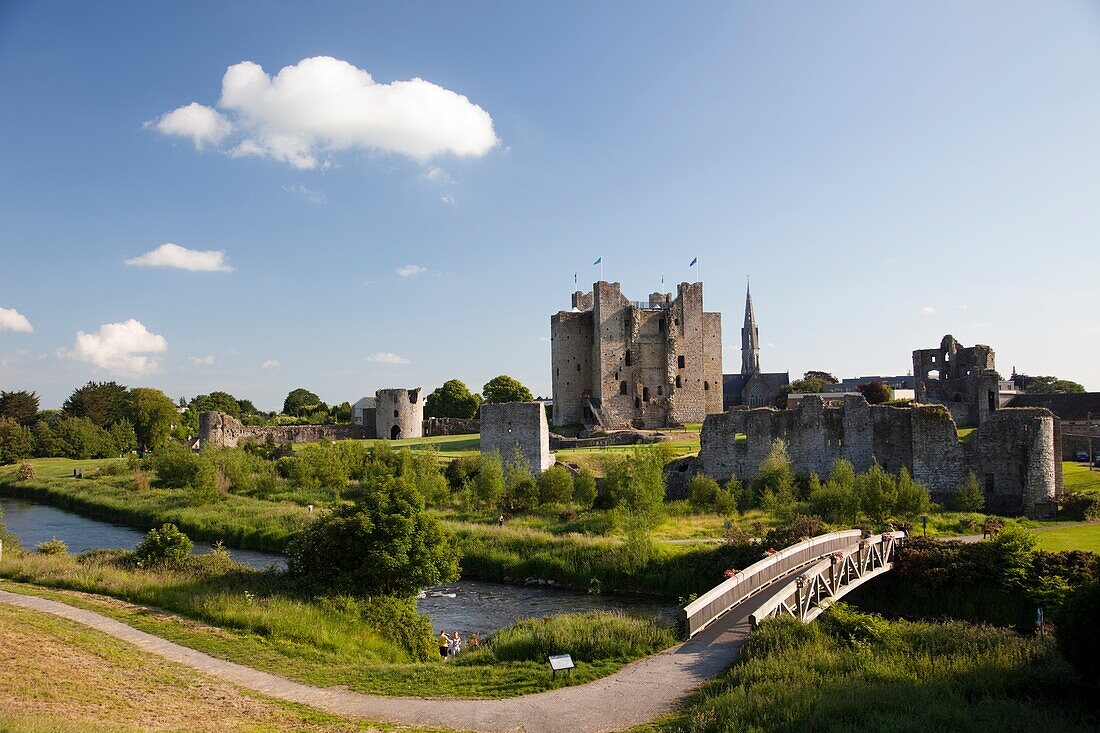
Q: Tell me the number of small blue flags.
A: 4